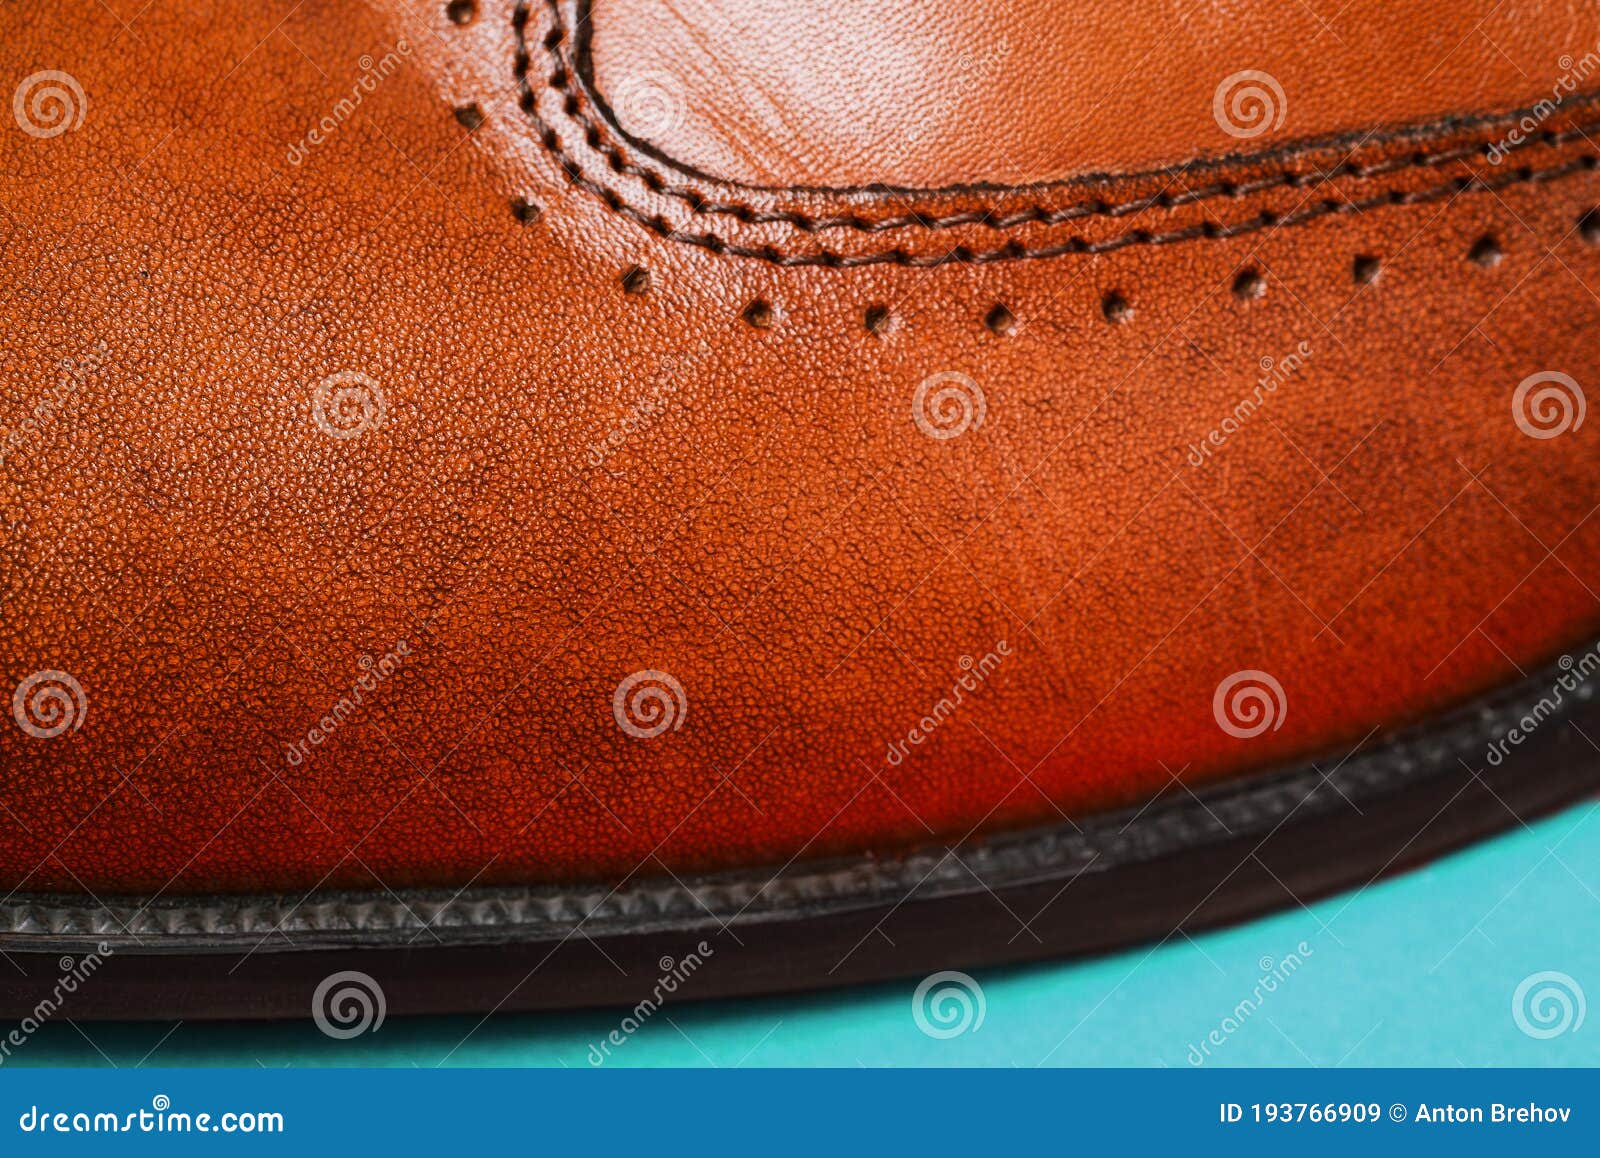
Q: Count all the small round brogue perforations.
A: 12